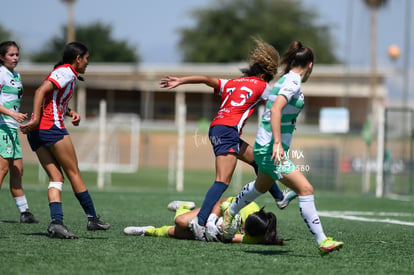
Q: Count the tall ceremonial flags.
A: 0